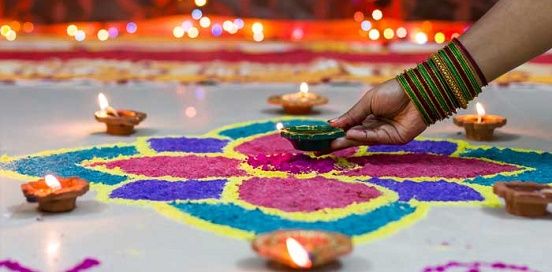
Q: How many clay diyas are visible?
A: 7